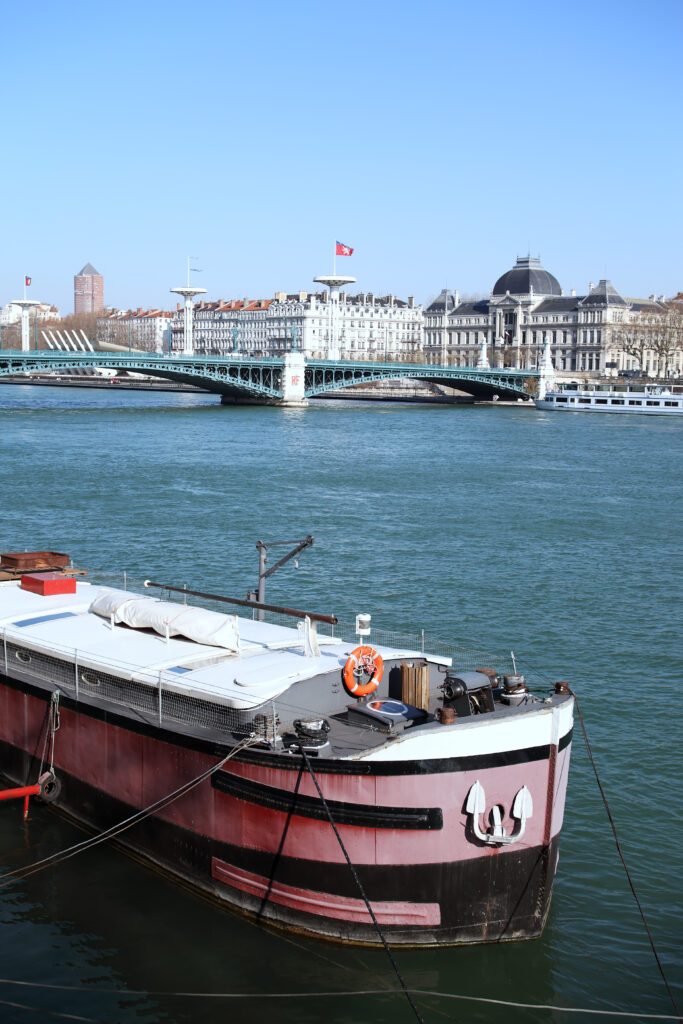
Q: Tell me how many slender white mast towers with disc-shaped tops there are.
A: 3